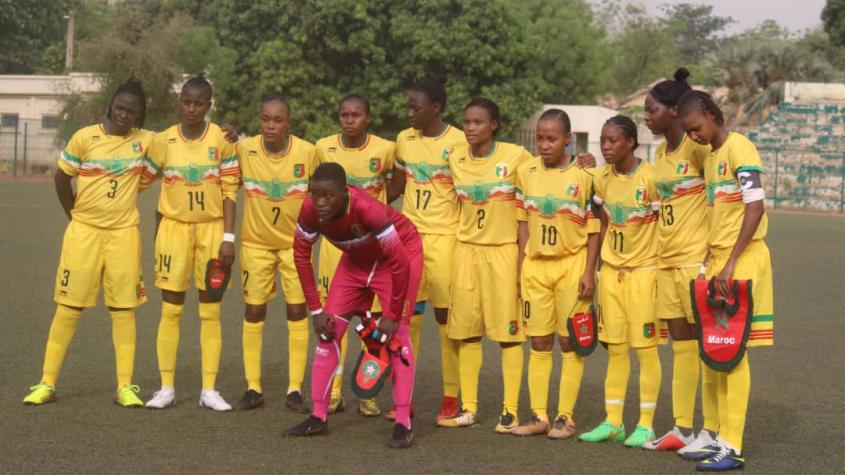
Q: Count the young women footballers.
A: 11